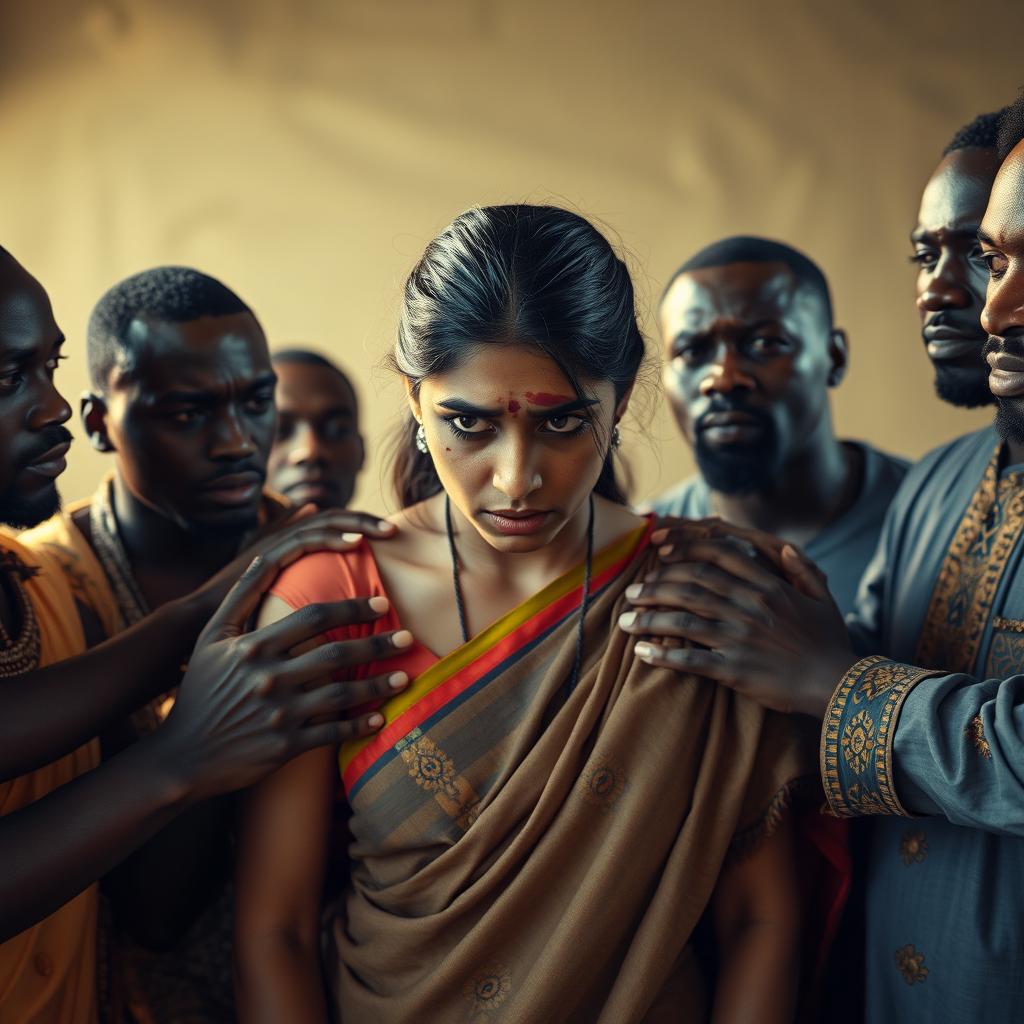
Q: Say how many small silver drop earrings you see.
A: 2